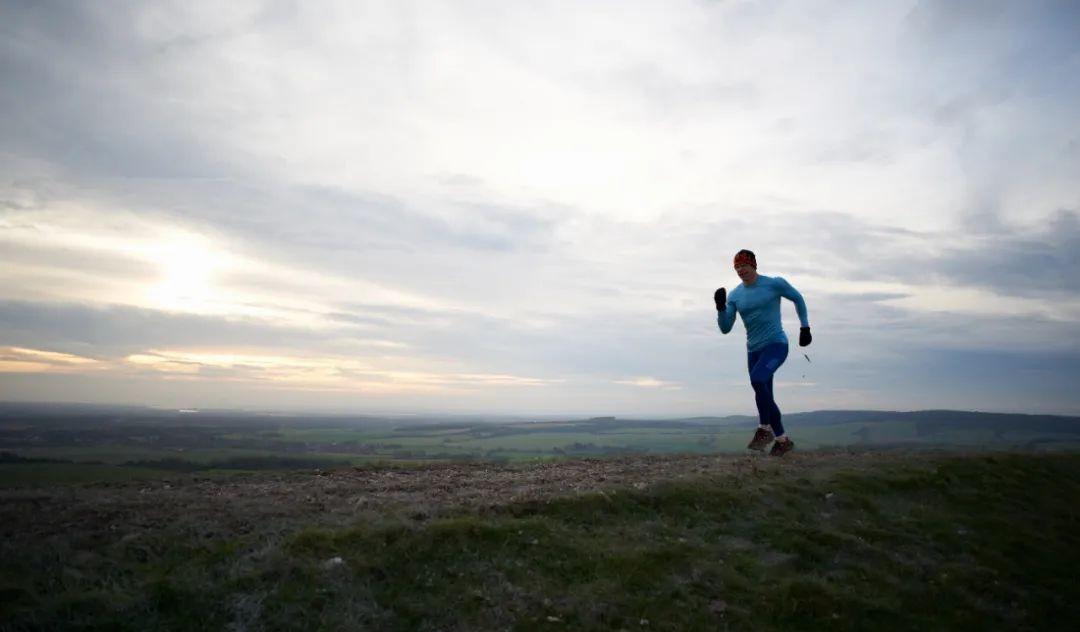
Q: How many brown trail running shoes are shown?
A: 2